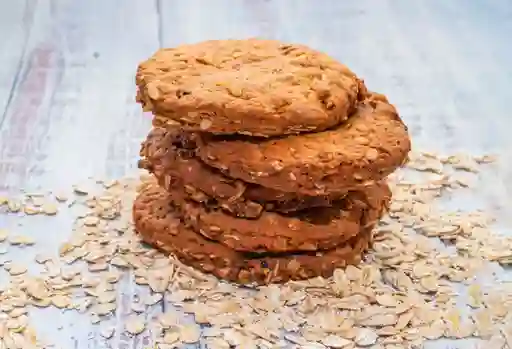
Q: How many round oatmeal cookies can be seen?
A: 5